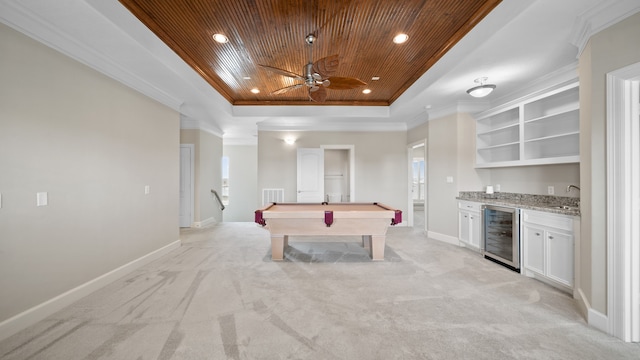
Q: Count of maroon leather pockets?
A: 3